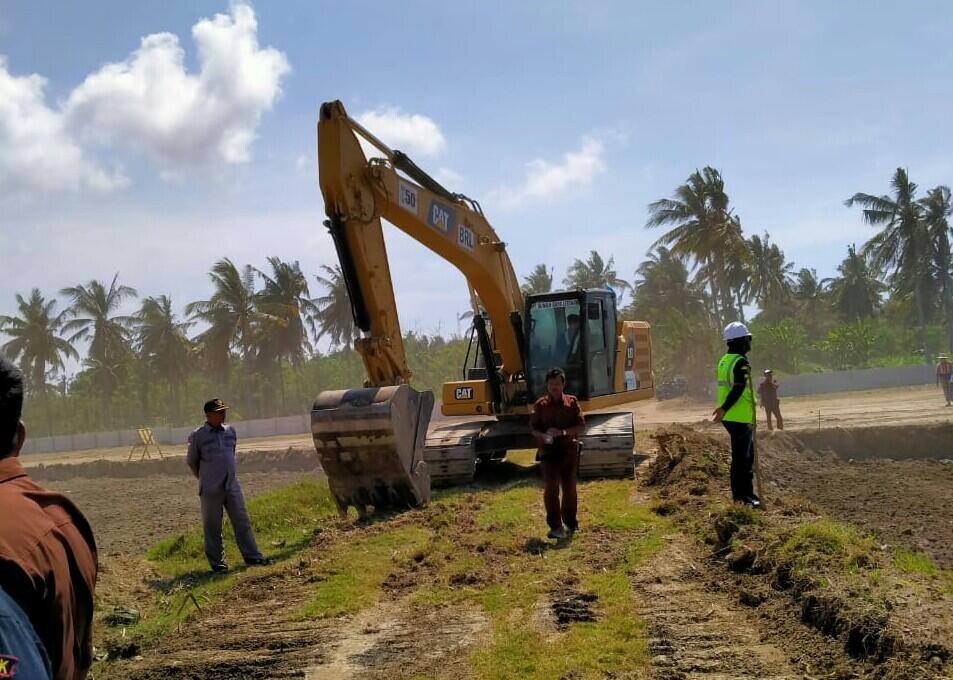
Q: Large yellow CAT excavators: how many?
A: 1